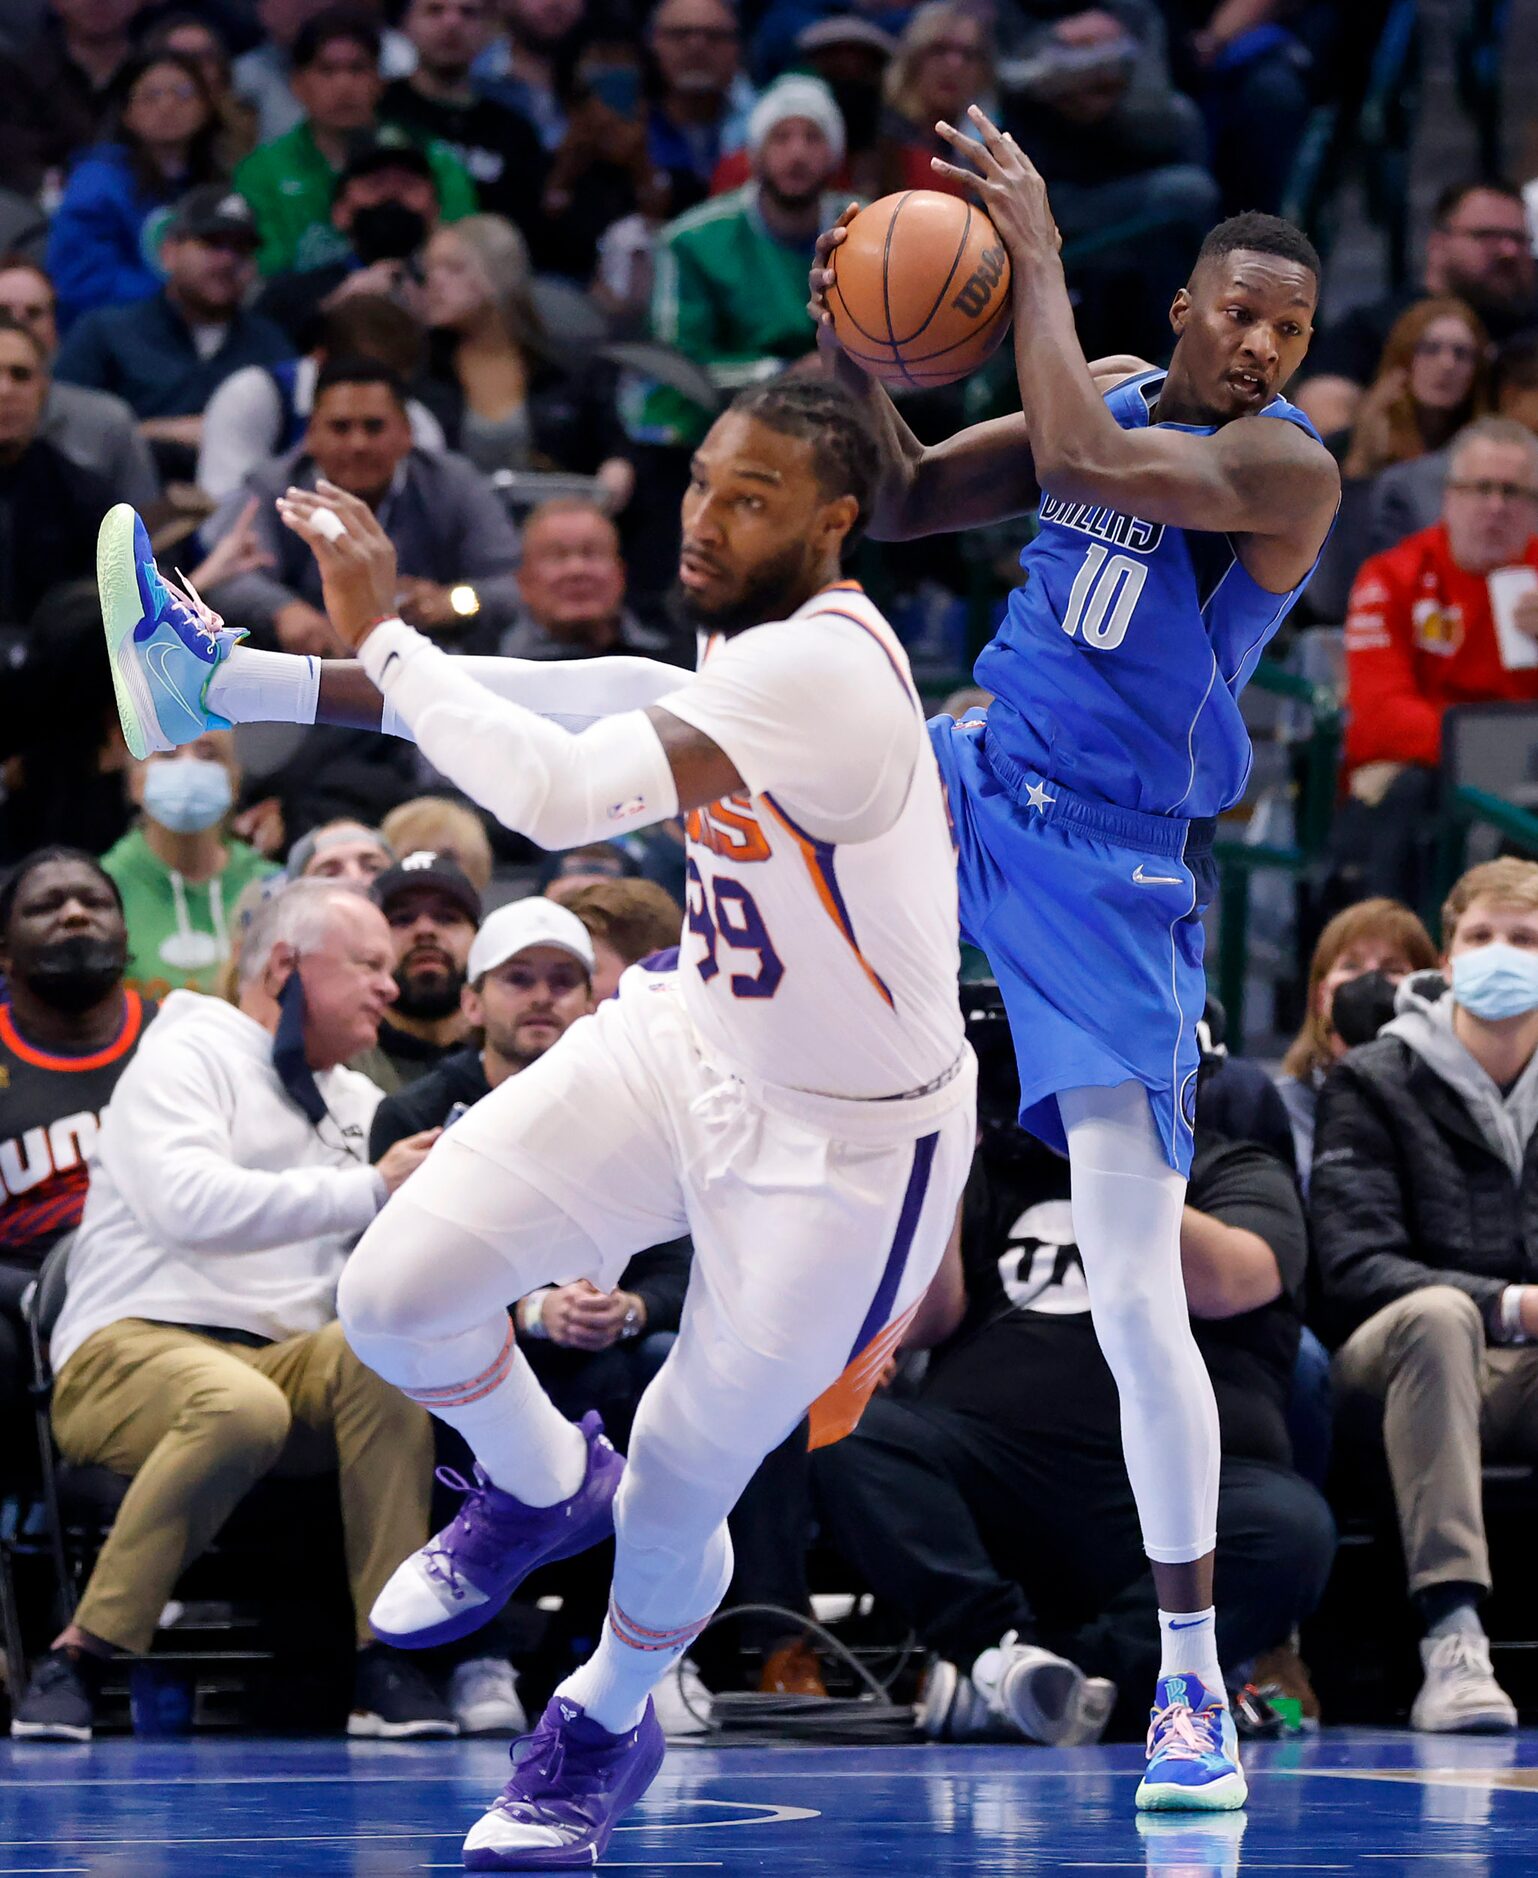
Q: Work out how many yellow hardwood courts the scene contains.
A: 0